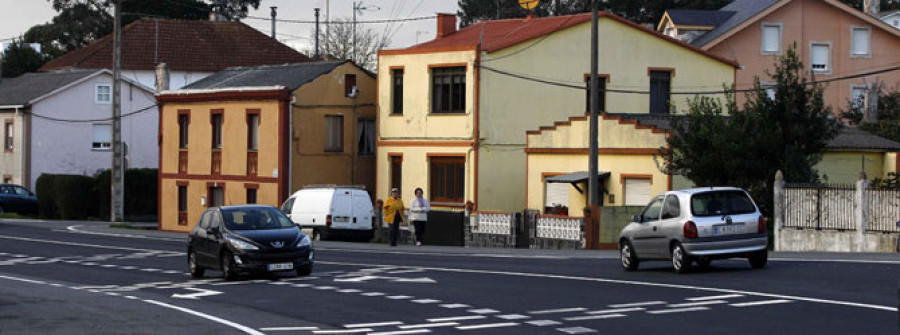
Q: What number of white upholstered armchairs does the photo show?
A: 0